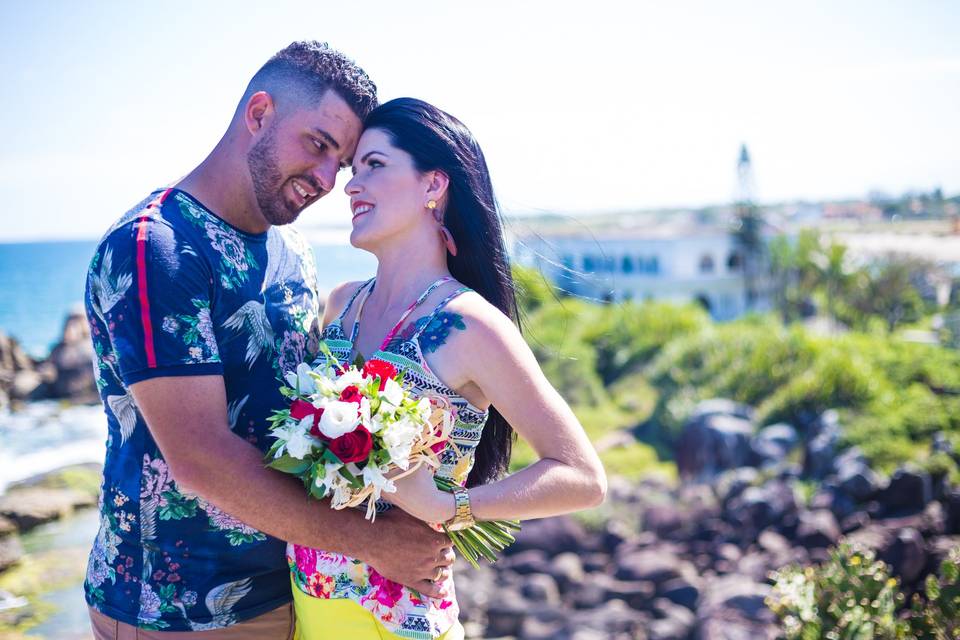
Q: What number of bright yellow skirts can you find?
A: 1